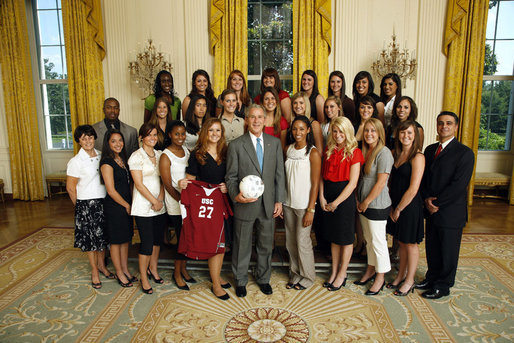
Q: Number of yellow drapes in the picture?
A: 5